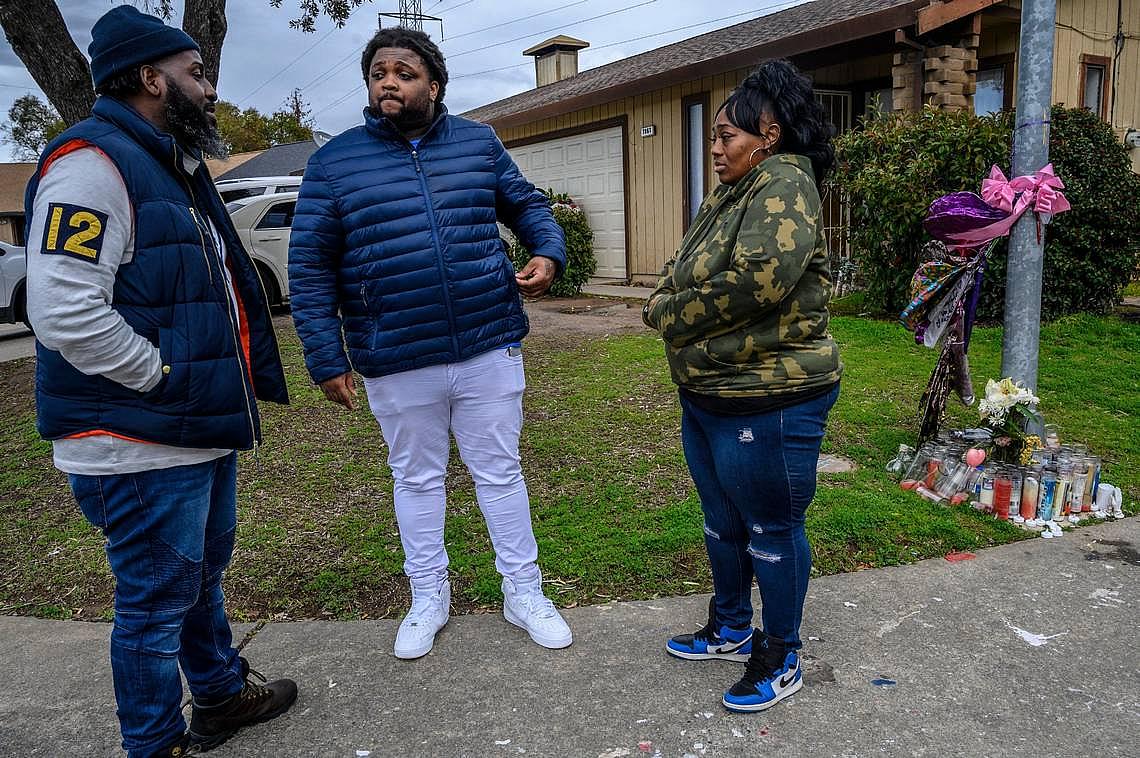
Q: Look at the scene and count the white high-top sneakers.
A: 2